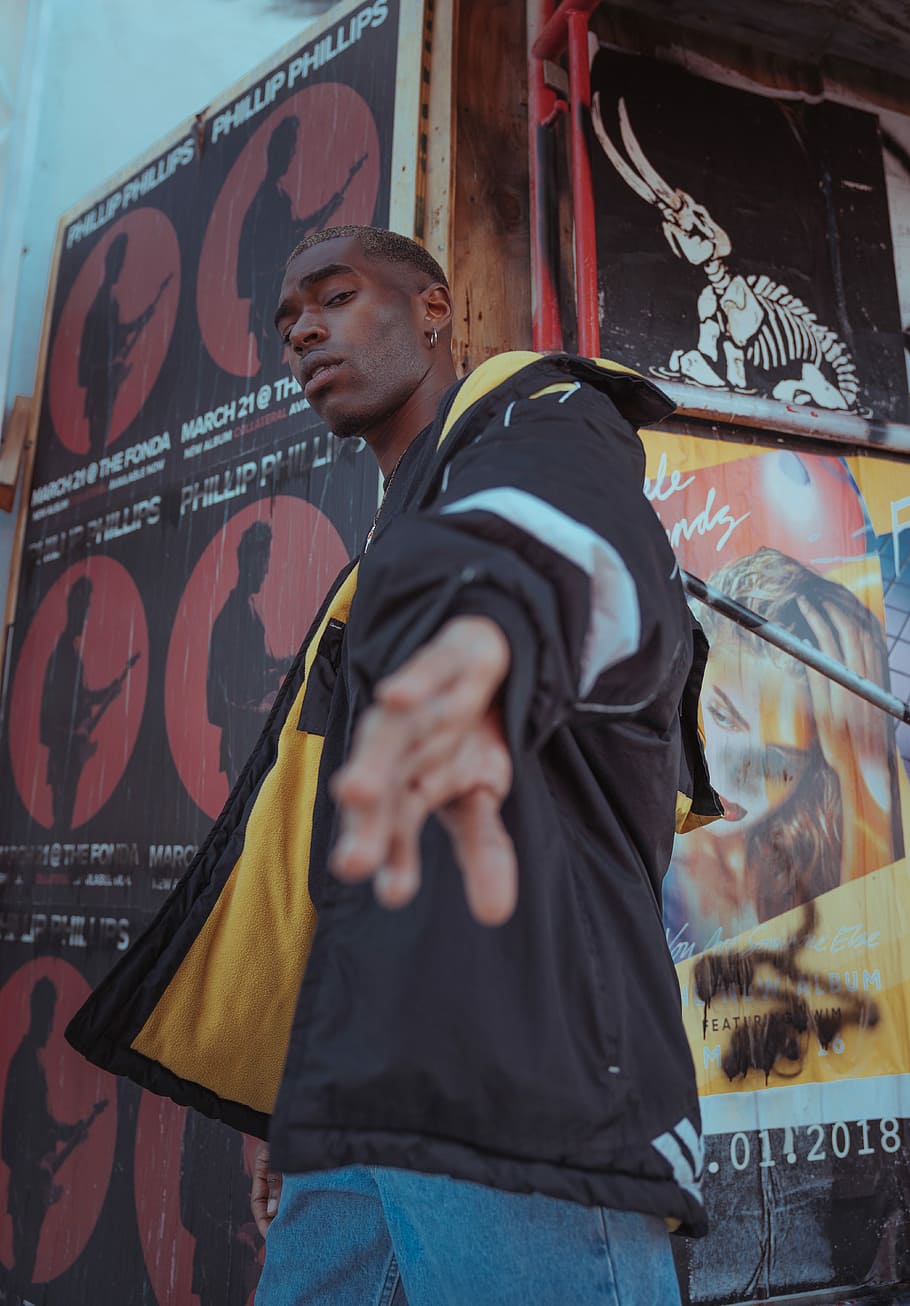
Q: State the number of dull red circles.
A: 6